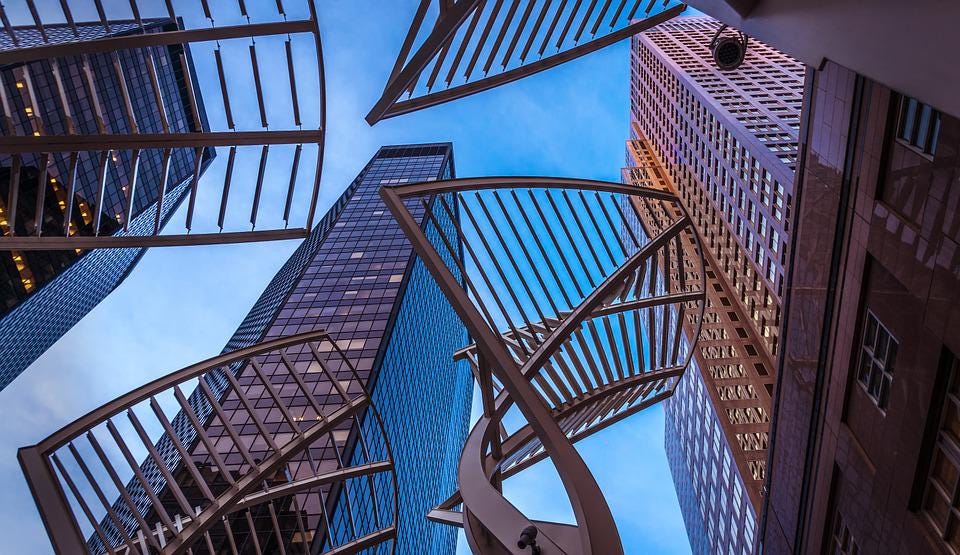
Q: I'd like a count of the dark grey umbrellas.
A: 0